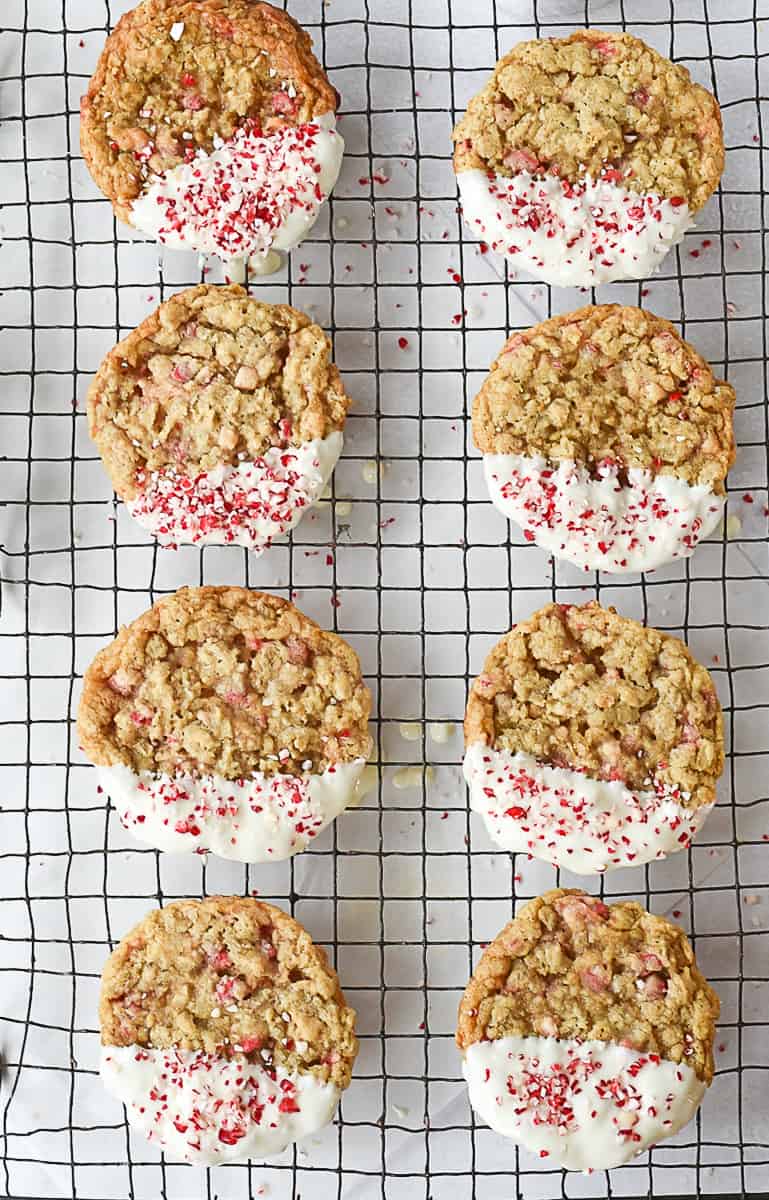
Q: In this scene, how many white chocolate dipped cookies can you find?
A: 8